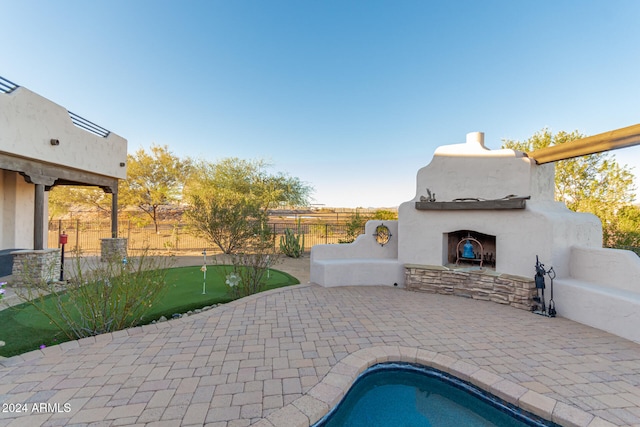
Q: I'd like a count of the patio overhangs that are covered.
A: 1